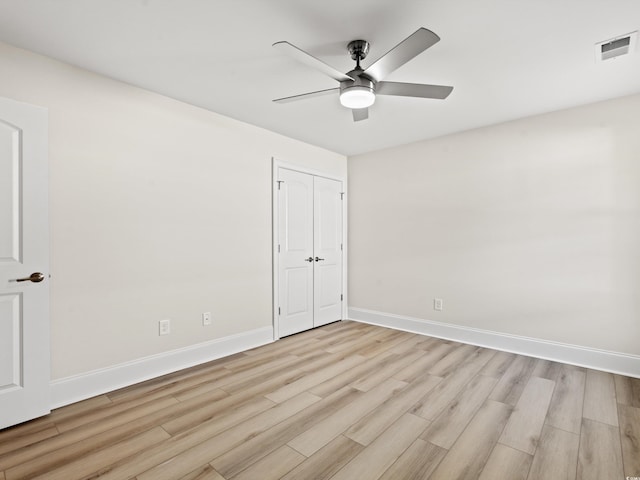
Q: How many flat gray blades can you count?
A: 5